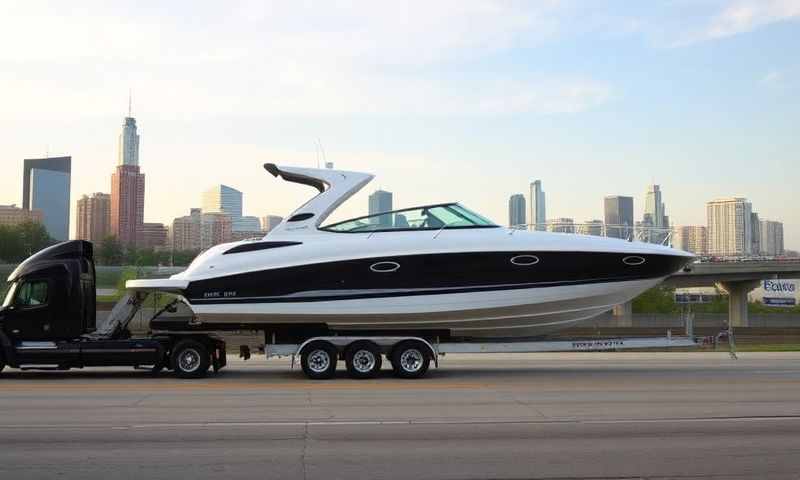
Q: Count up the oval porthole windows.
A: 3